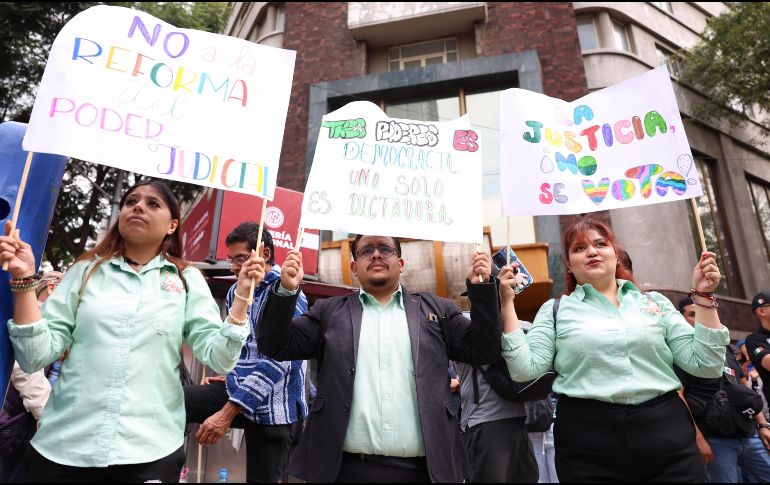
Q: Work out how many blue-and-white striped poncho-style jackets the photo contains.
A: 1